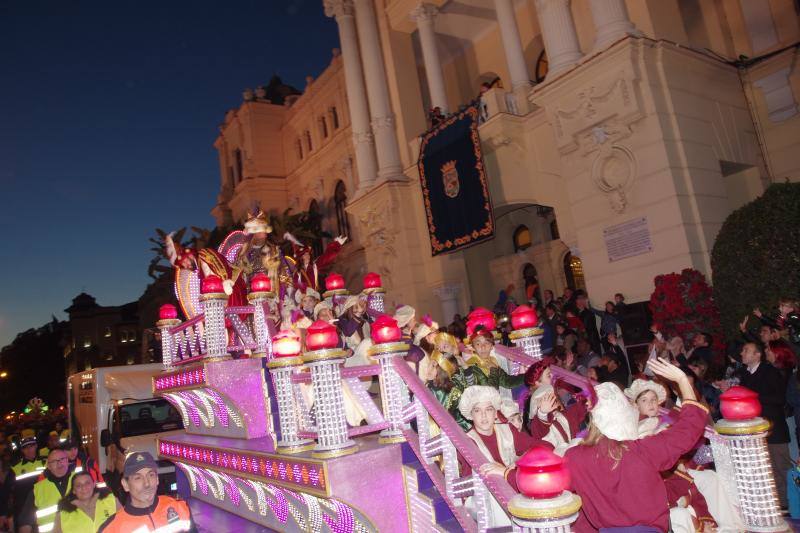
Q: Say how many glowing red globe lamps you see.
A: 12